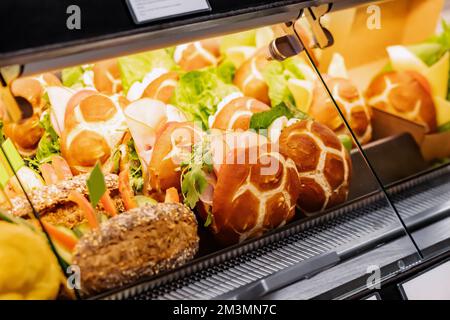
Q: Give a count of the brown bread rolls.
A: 2